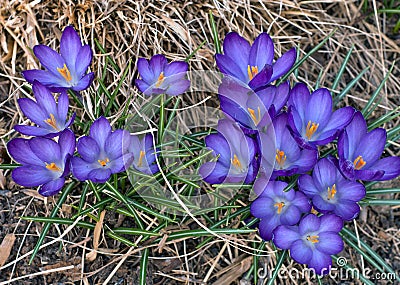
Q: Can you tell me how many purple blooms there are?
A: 15